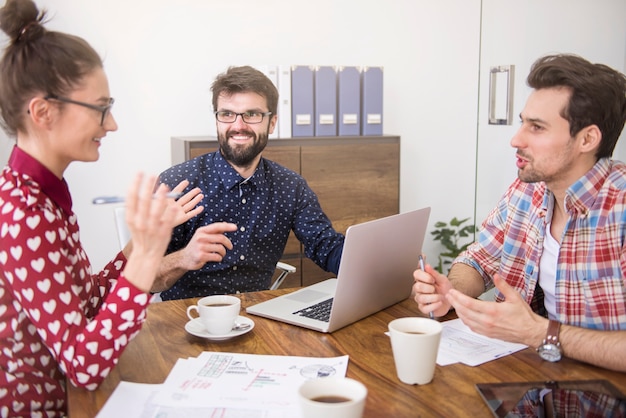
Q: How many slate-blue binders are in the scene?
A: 4